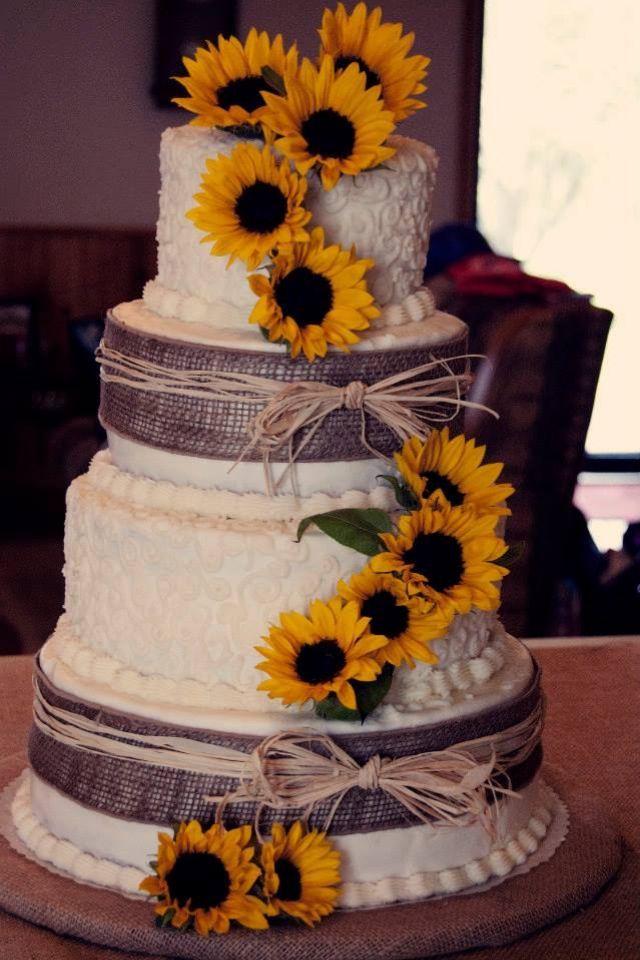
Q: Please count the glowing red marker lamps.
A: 0